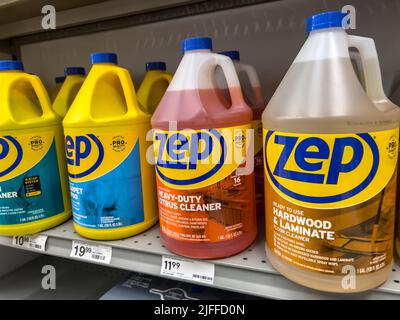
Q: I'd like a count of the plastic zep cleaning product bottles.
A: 8